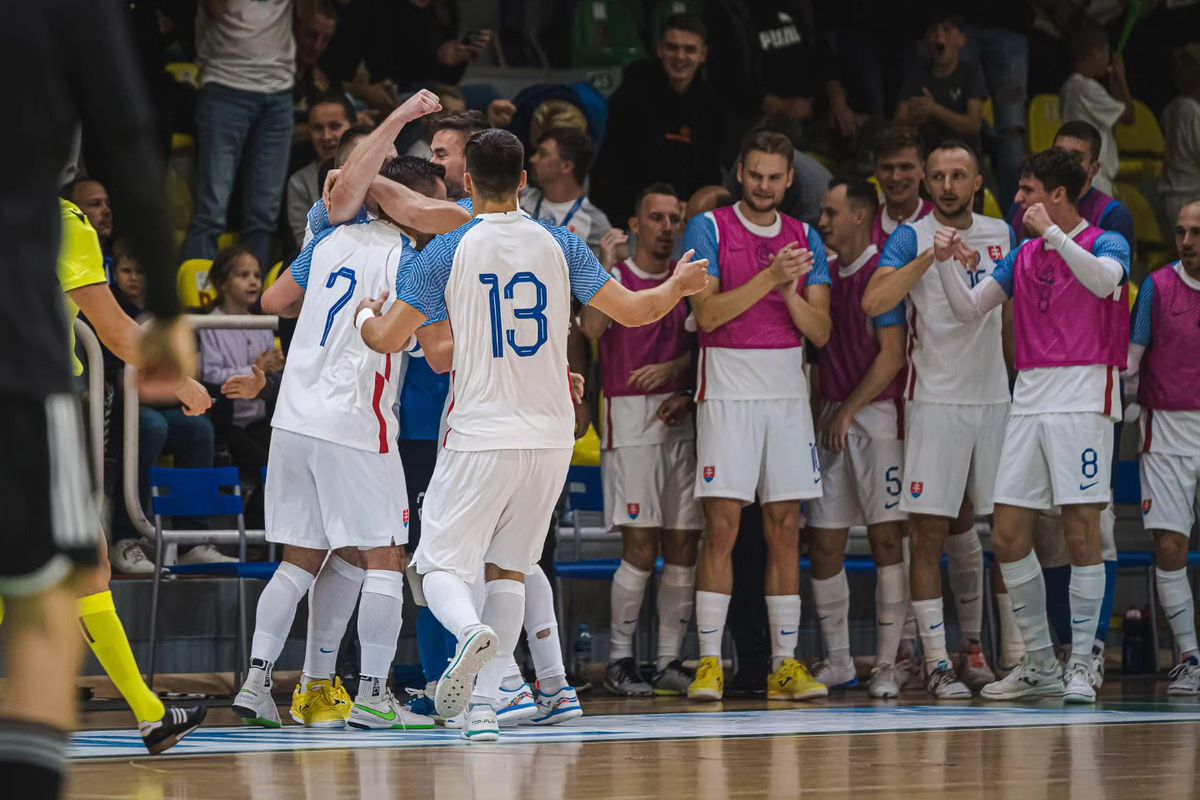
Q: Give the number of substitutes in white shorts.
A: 6